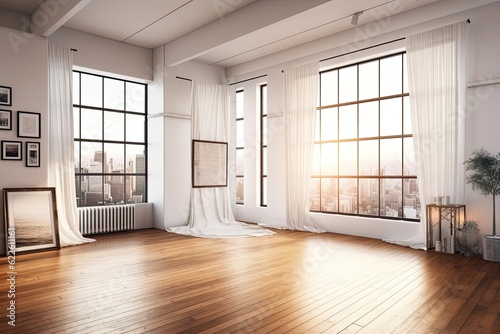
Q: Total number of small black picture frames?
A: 5